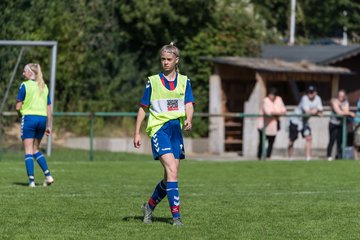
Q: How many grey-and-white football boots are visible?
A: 2